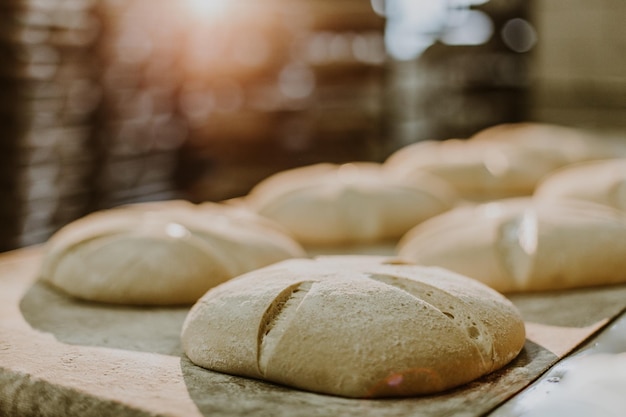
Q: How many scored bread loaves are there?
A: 7